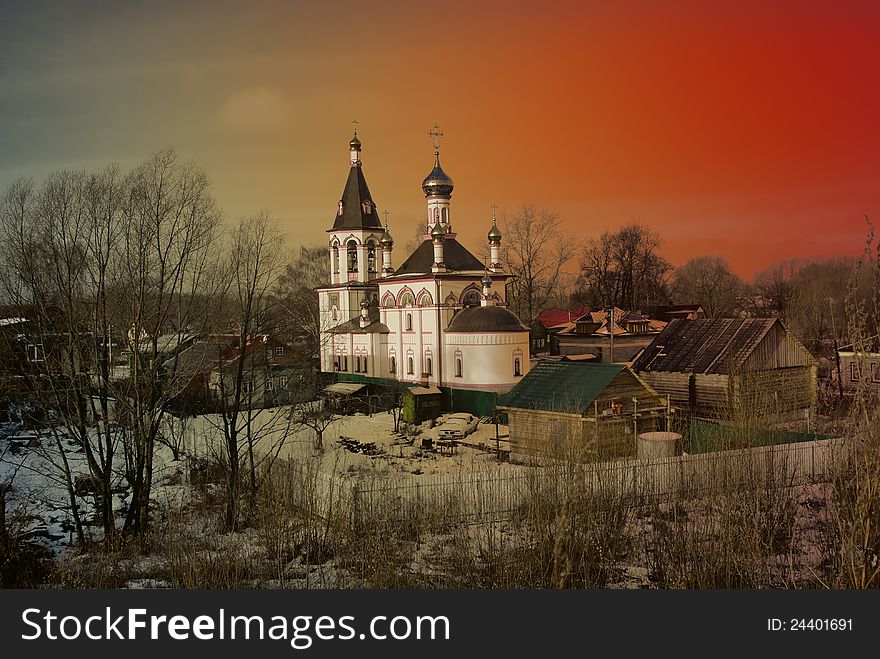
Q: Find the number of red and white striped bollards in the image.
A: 0